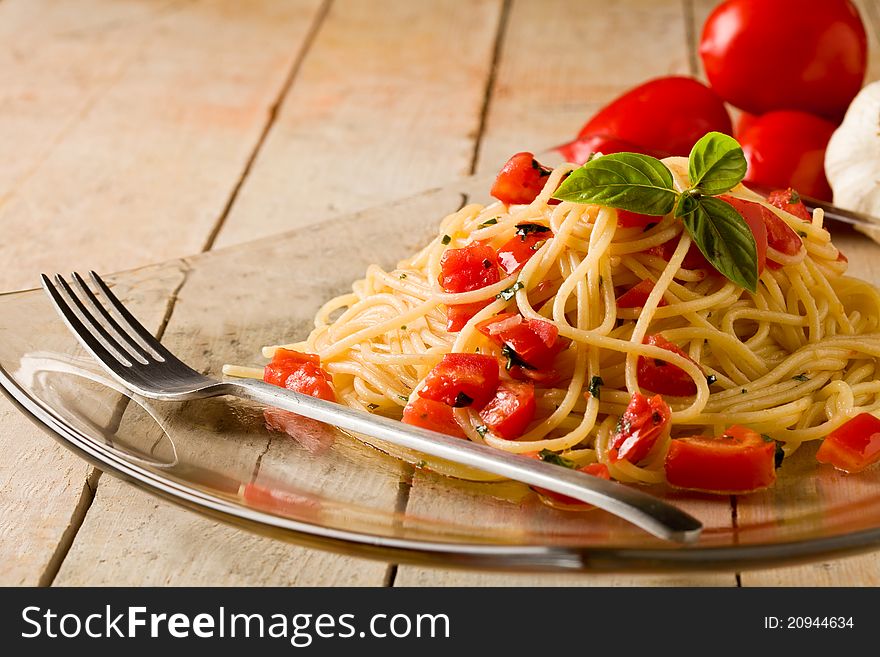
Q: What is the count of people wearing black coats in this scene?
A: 0